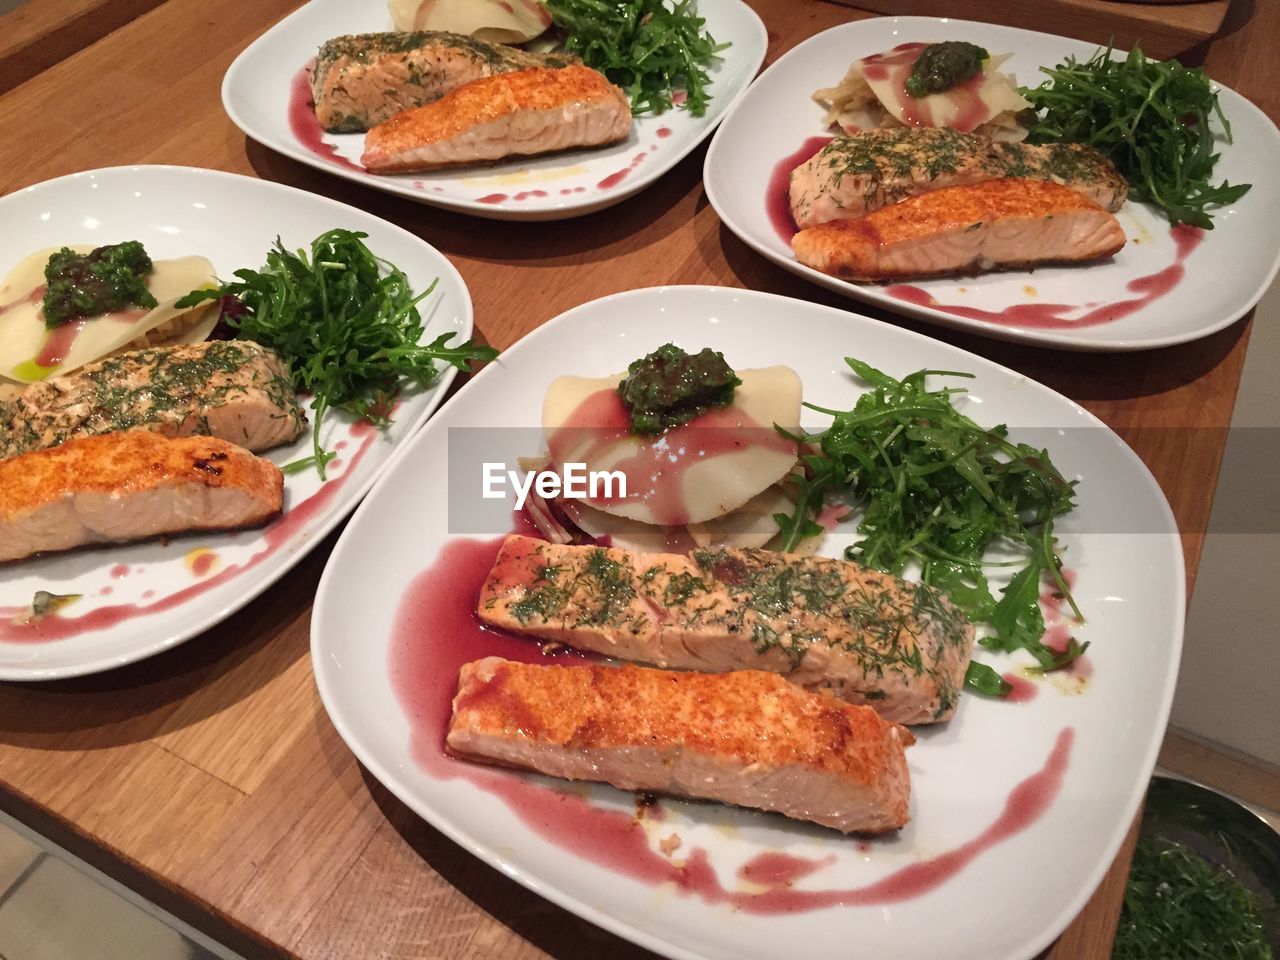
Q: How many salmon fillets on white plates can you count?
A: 8